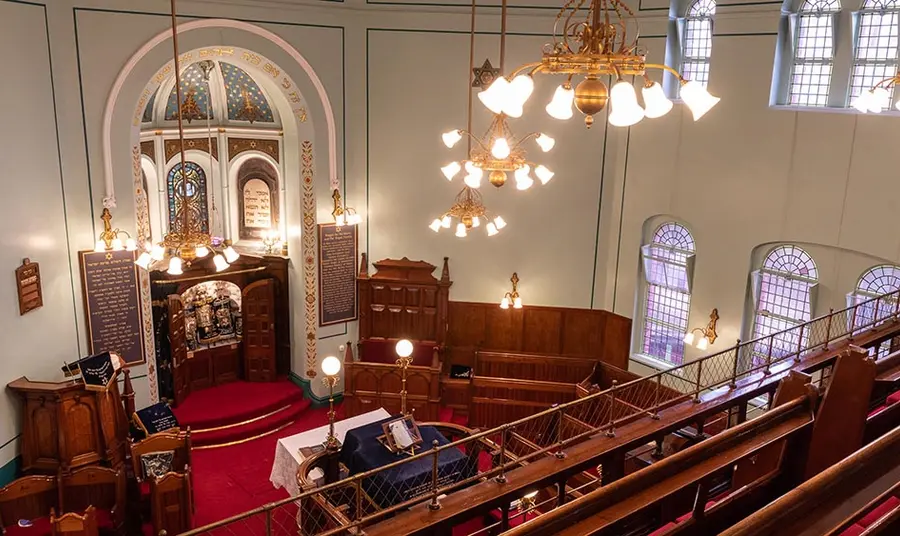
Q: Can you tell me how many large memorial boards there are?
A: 2